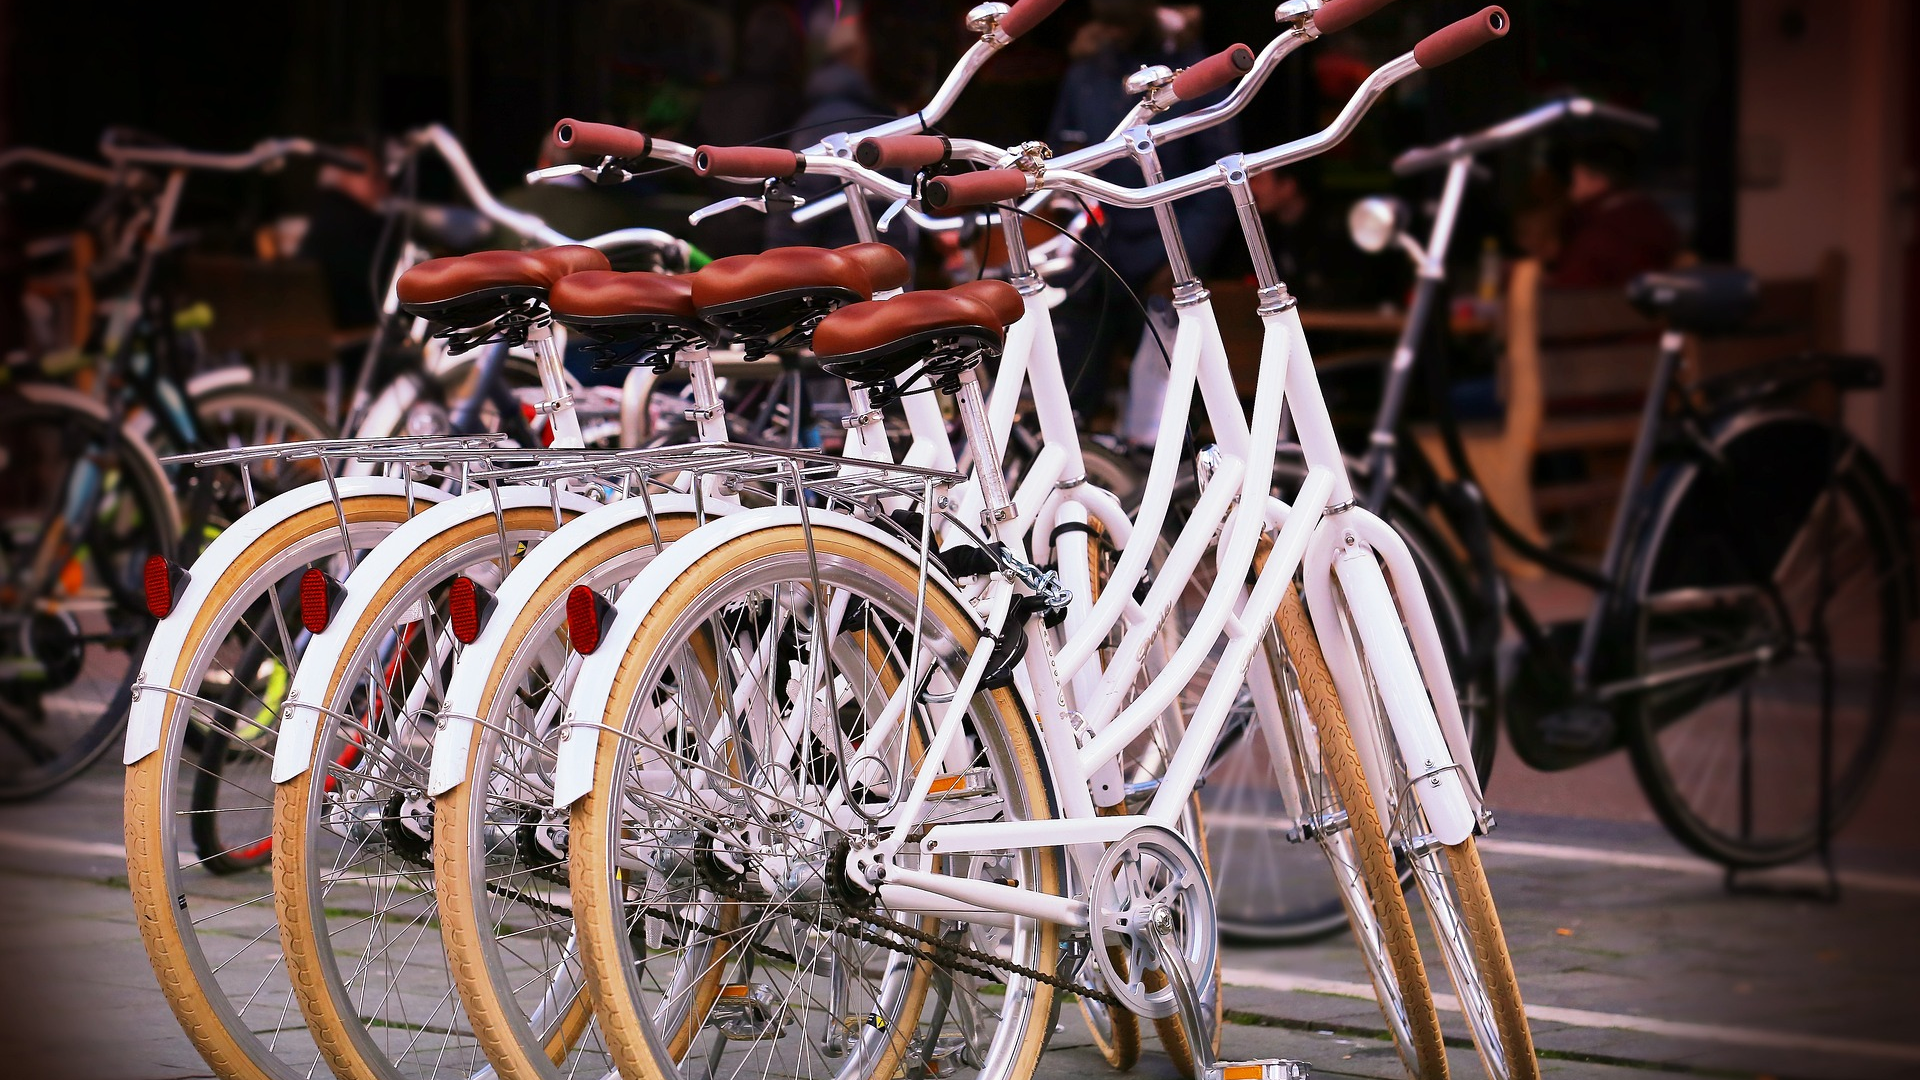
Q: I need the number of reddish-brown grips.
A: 8